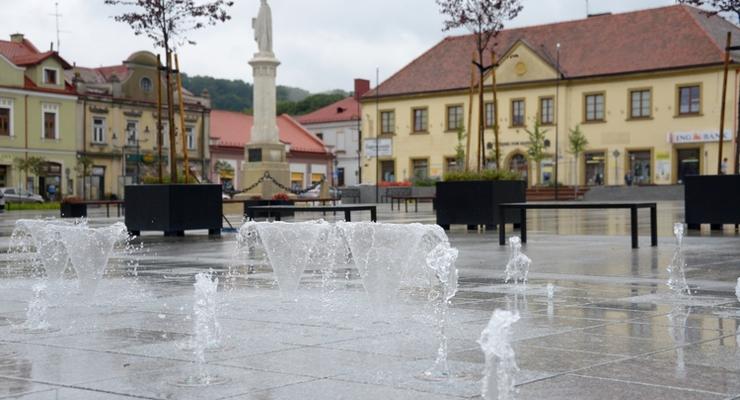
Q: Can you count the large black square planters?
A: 3